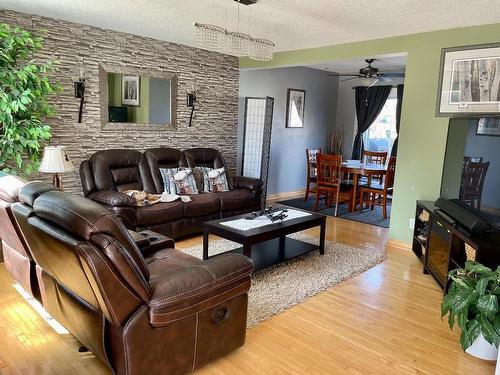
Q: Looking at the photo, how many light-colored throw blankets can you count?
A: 1